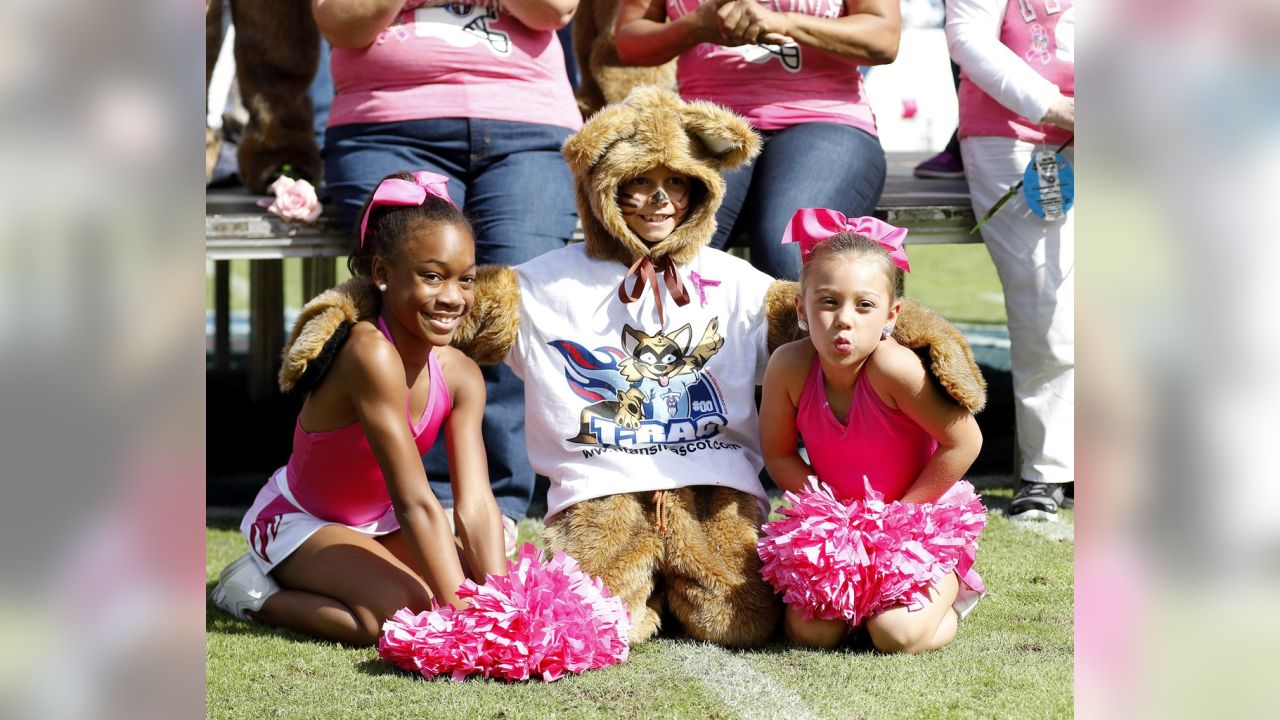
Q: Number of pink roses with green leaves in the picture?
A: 1